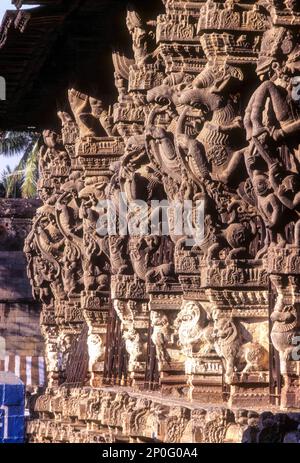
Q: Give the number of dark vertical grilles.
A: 4